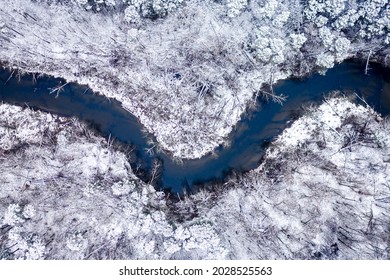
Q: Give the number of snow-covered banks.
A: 2